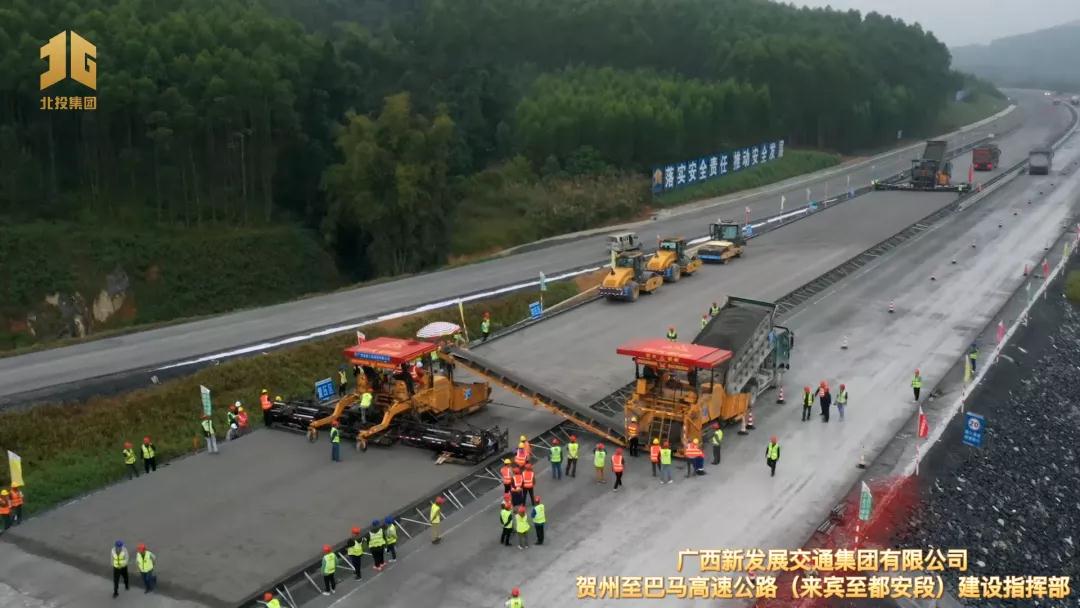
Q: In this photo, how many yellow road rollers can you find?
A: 3